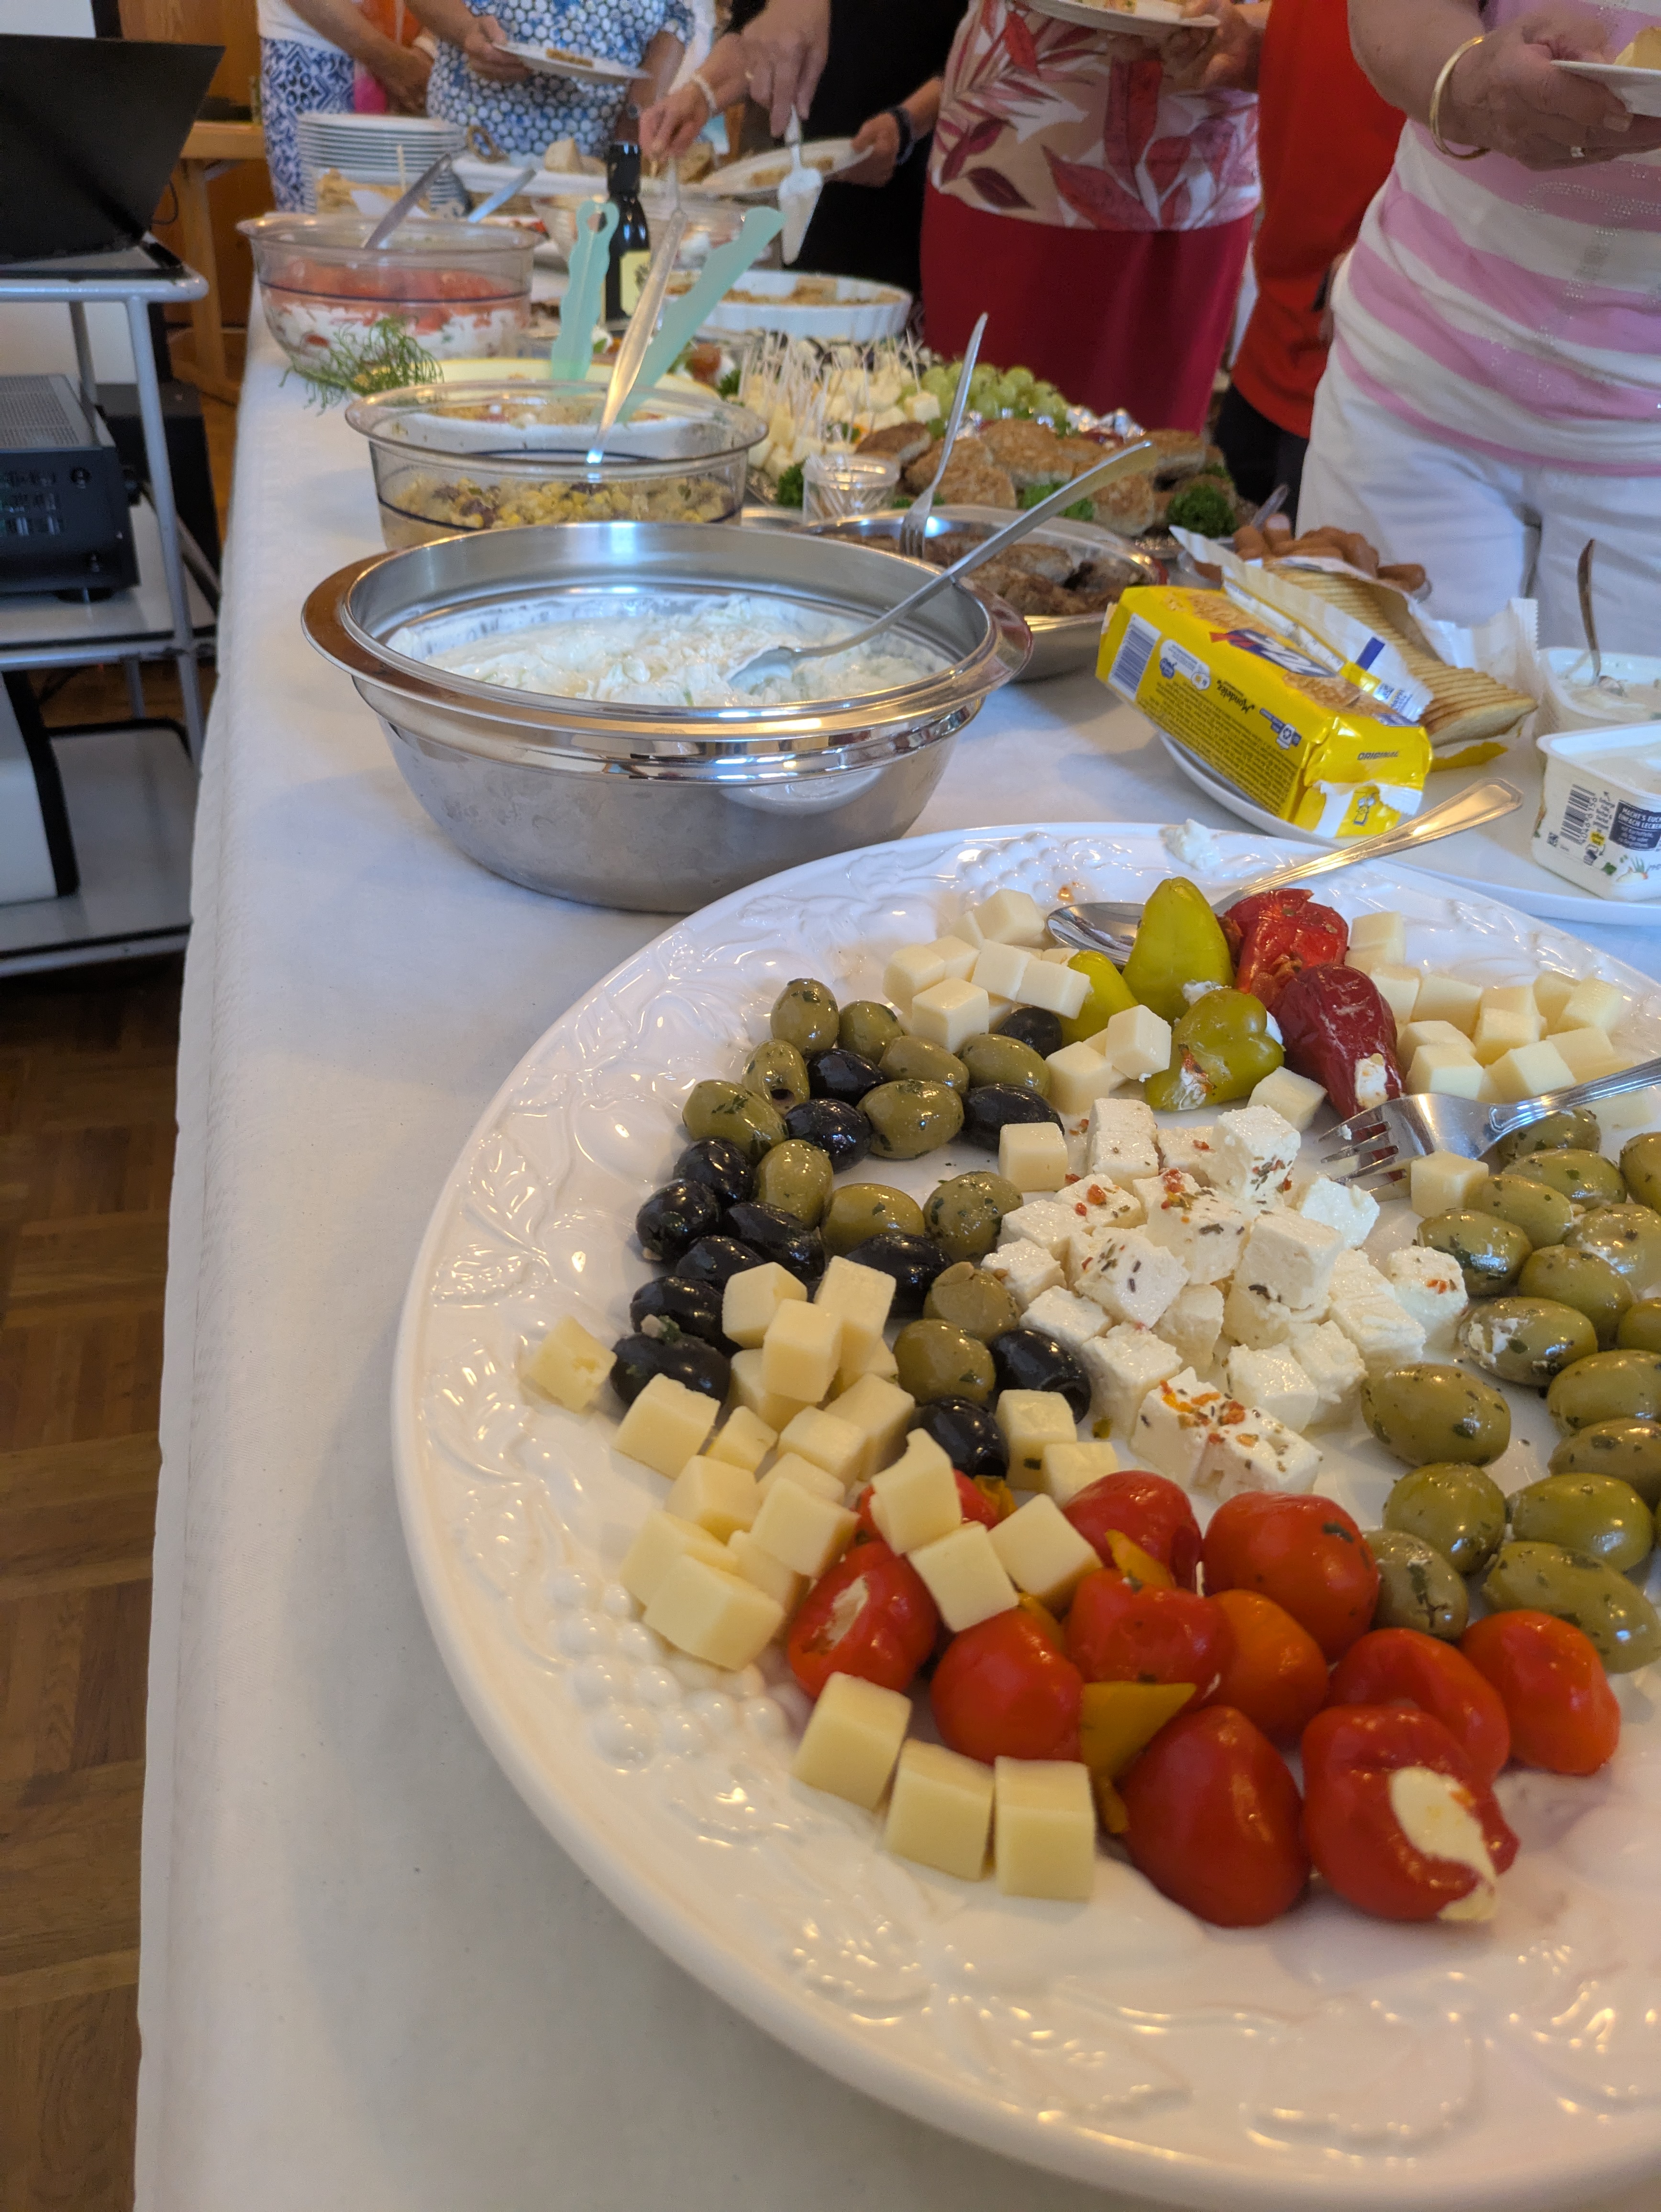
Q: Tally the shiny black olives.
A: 13